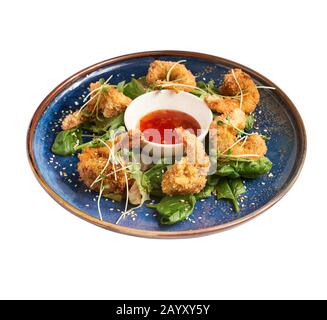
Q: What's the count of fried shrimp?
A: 6